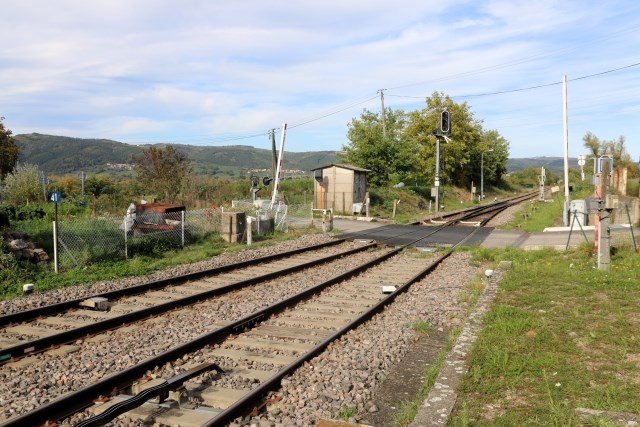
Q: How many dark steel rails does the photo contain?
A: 4